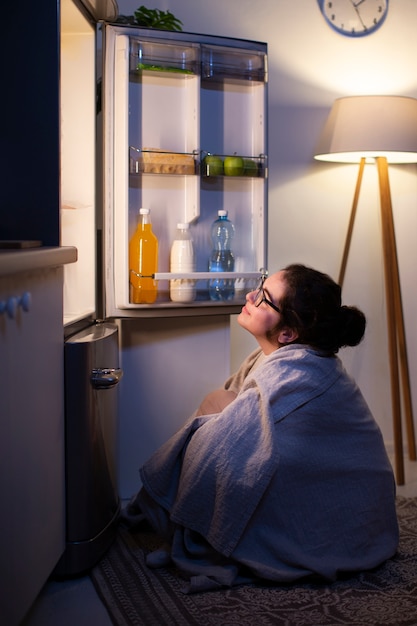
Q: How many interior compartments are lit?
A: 1